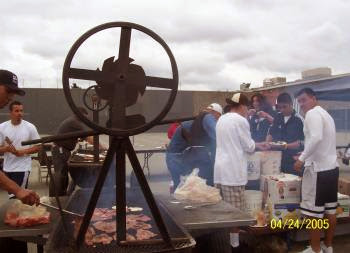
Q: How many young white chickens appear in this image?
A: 0